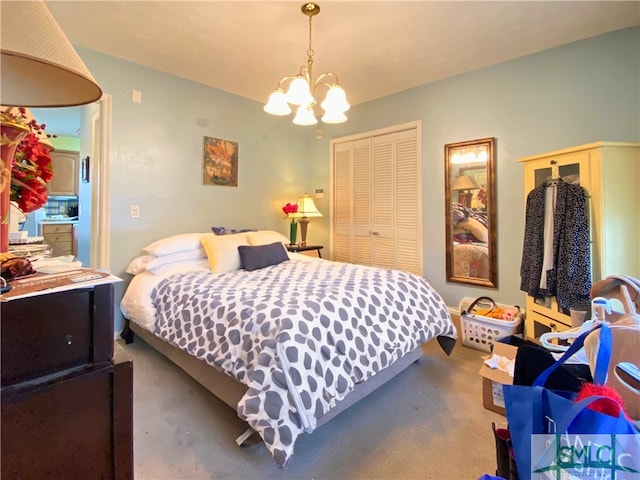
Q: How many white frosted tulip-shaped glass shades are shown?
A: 5